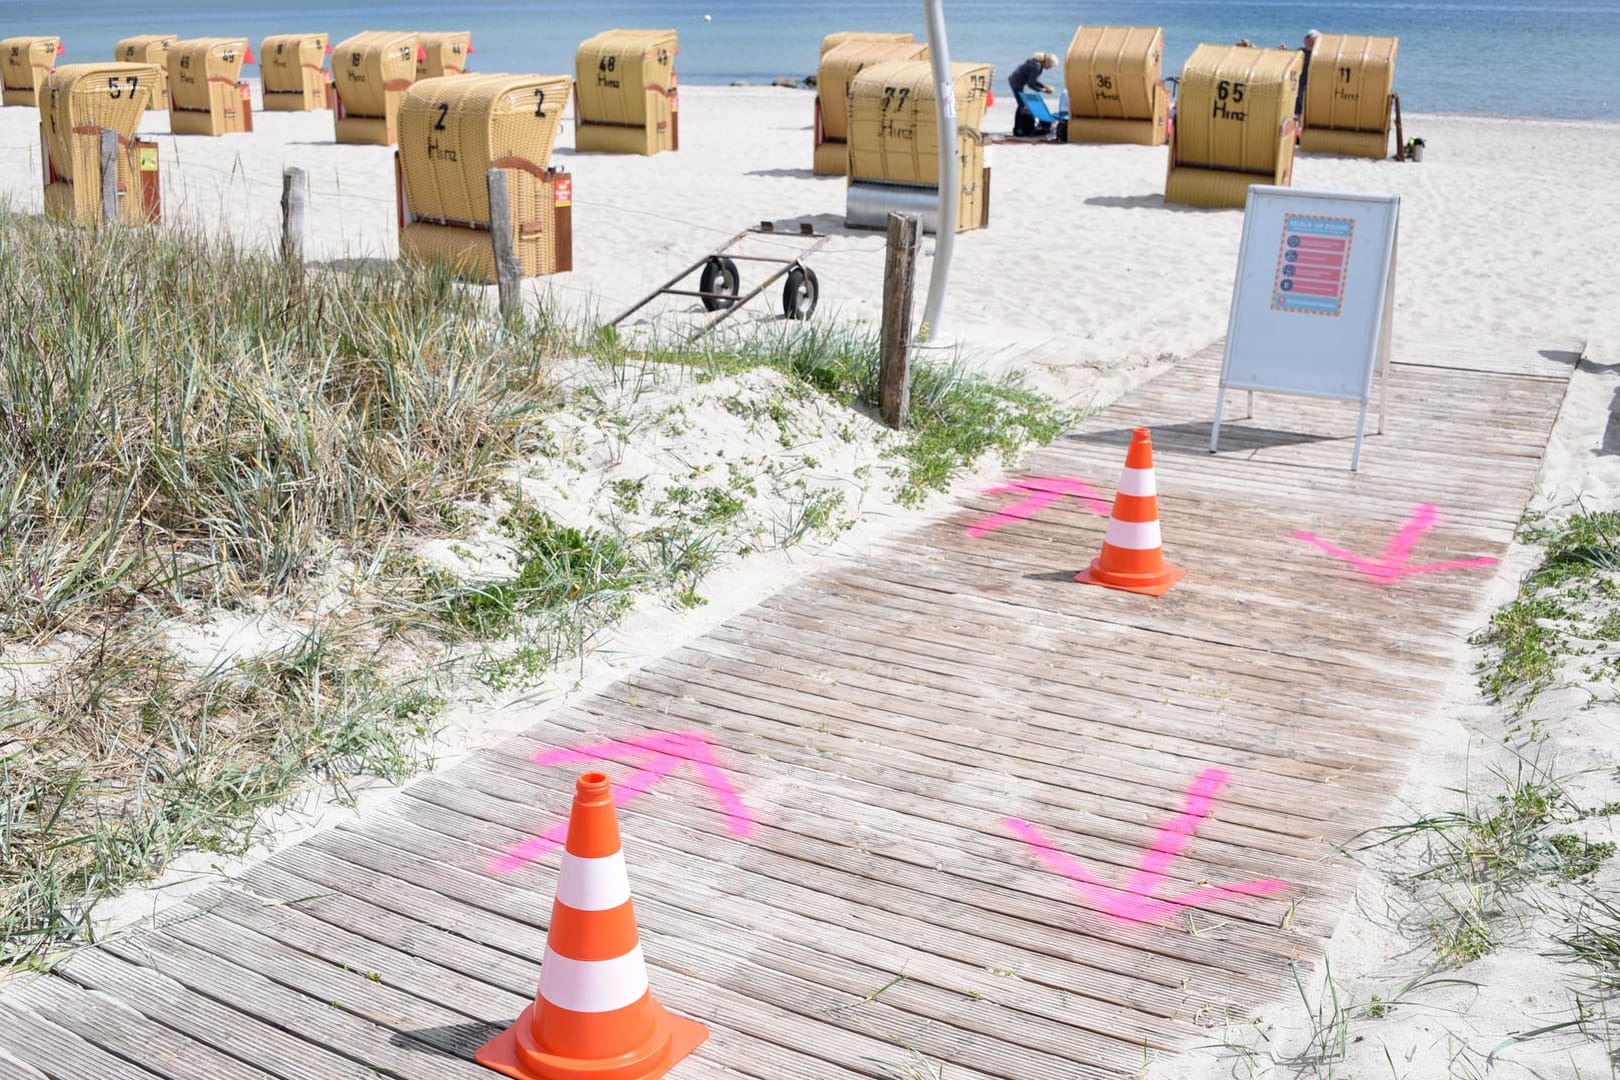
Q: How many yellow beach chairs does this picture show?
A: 15